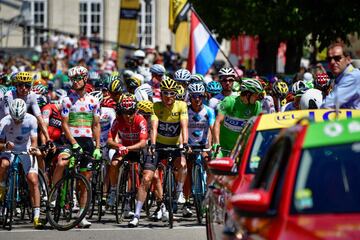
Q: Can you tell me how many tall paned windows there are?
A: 3